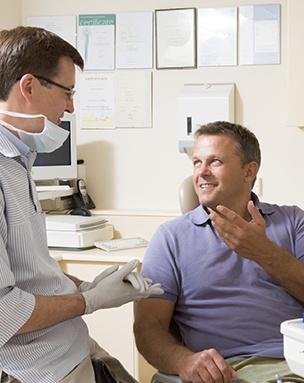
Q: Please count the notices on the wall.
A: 8